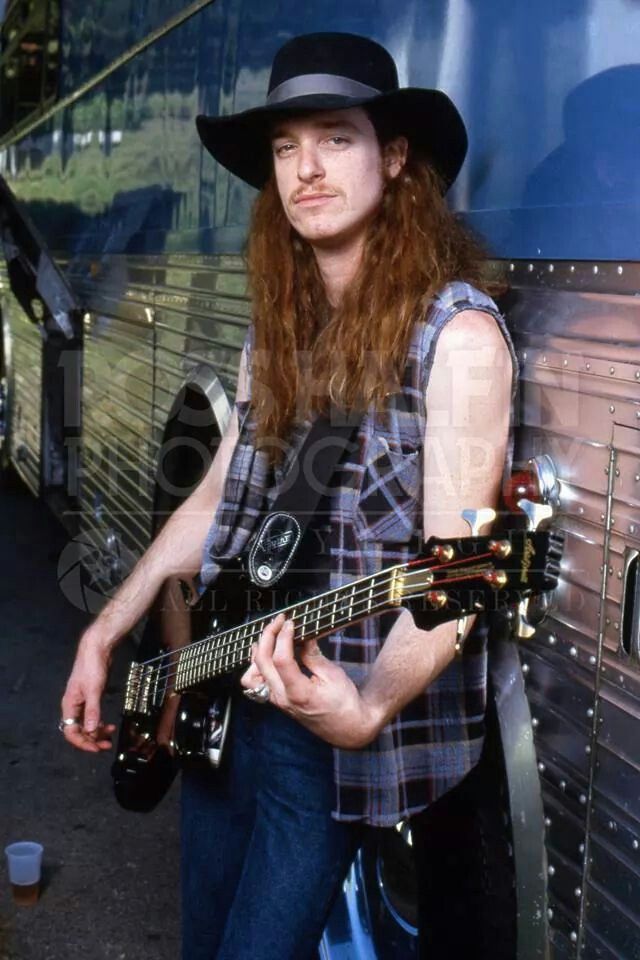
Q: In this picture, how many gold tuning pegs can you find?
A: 4